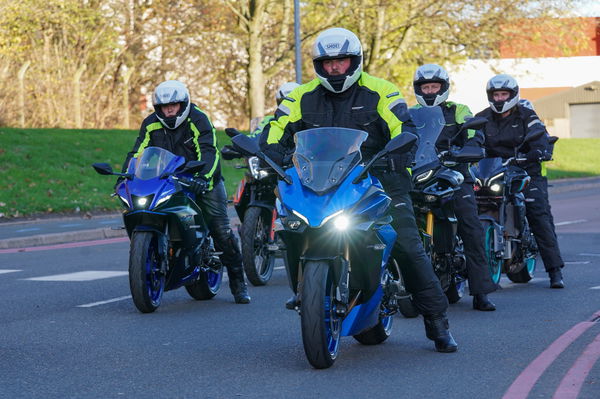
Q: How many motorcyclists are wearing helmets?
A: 5